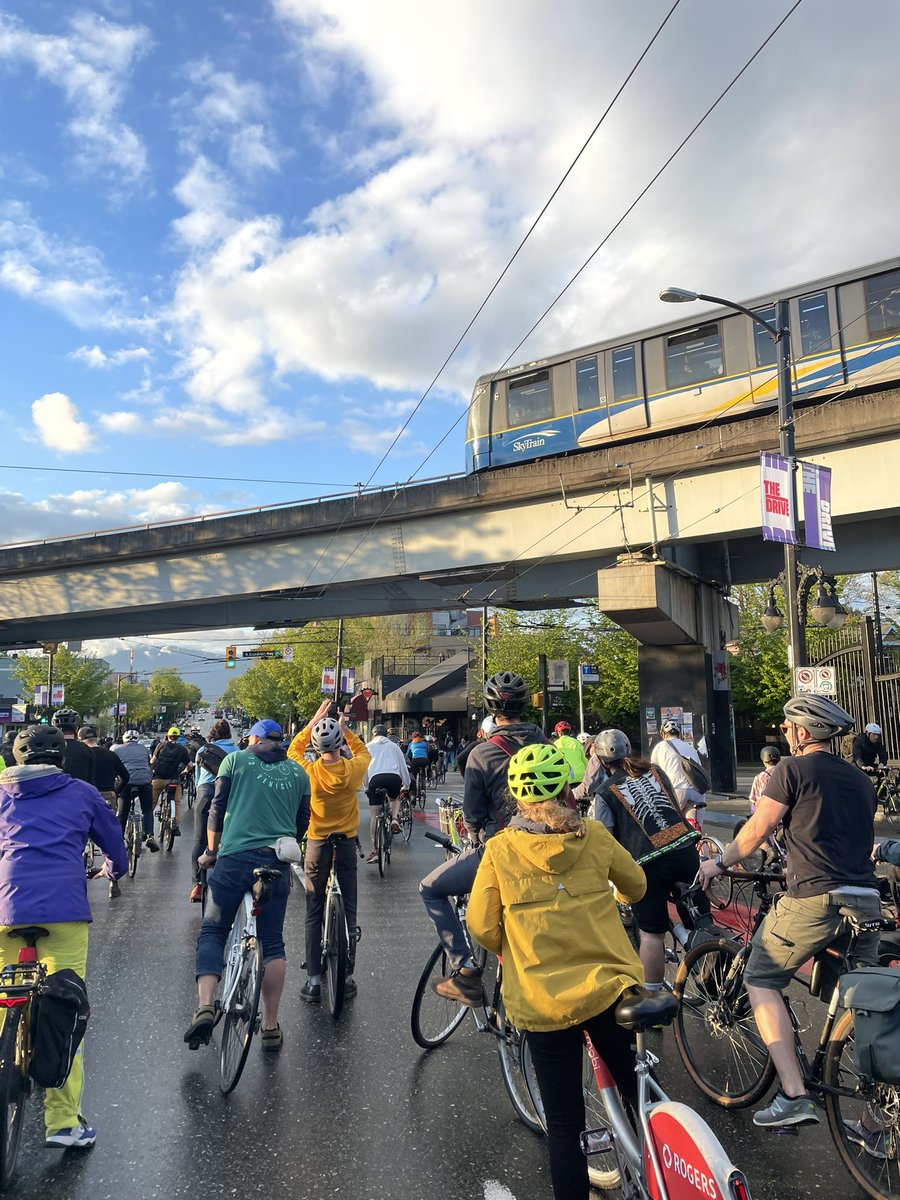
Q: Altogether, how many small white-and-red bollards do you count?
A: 0